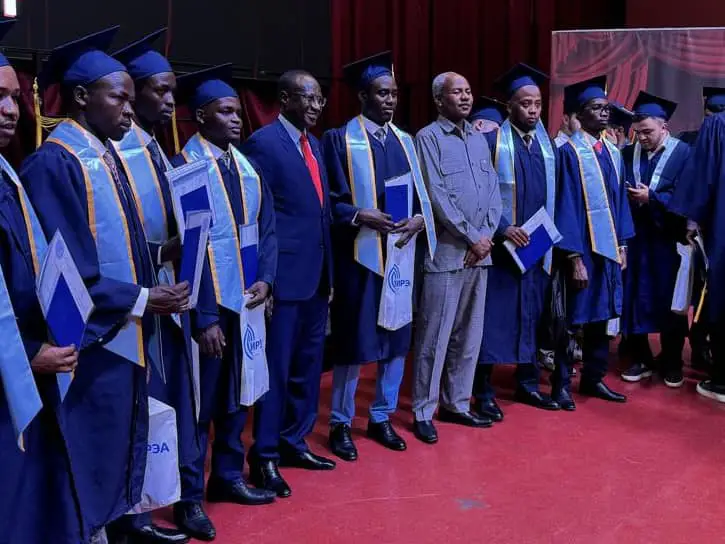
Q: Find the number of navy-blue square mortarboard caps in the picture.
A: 11